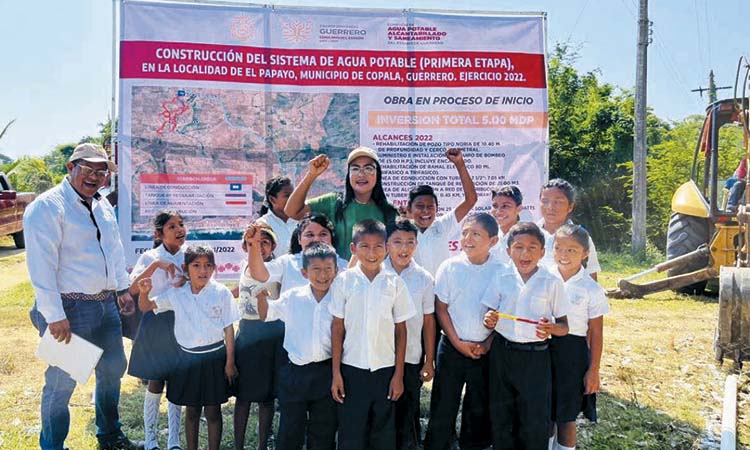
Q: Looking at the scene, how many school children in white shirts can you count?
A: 14